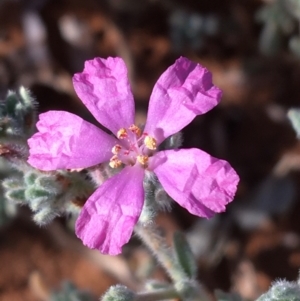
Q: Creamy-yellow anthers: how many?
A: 6